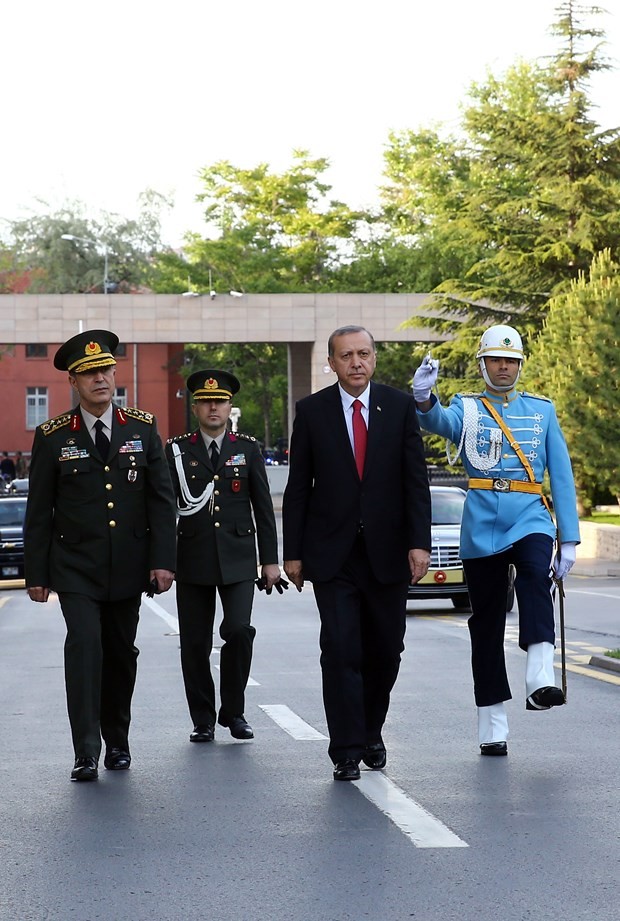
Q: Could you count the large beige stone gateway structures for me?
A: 1